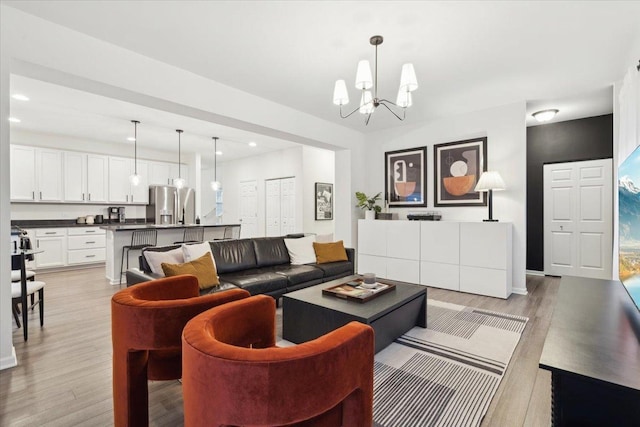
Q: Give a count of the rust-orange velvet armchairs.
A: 2